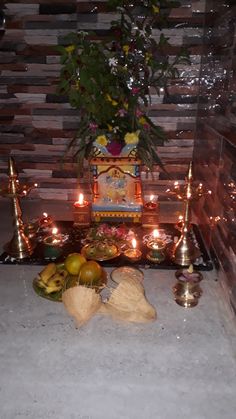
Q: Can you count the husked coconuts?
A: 2